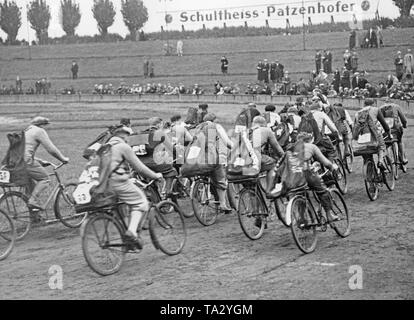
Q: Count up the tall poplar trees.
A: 5